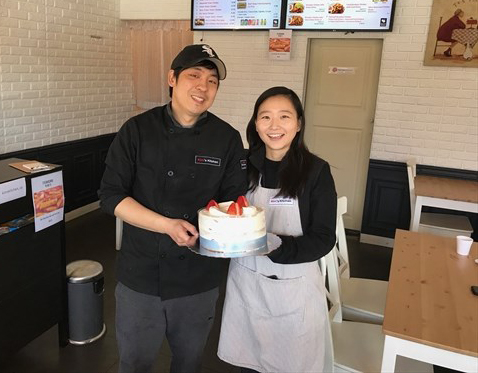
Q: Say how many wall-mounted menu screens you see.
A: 2